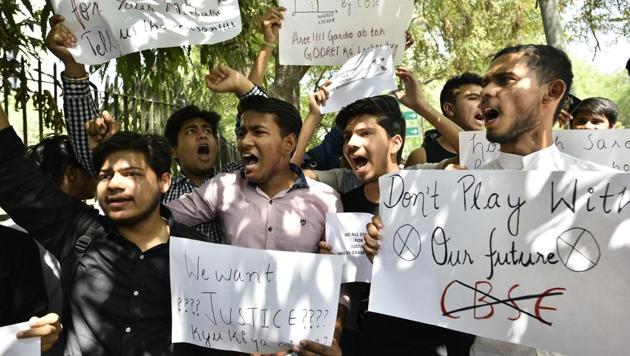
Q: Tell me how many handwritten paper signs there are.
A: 5